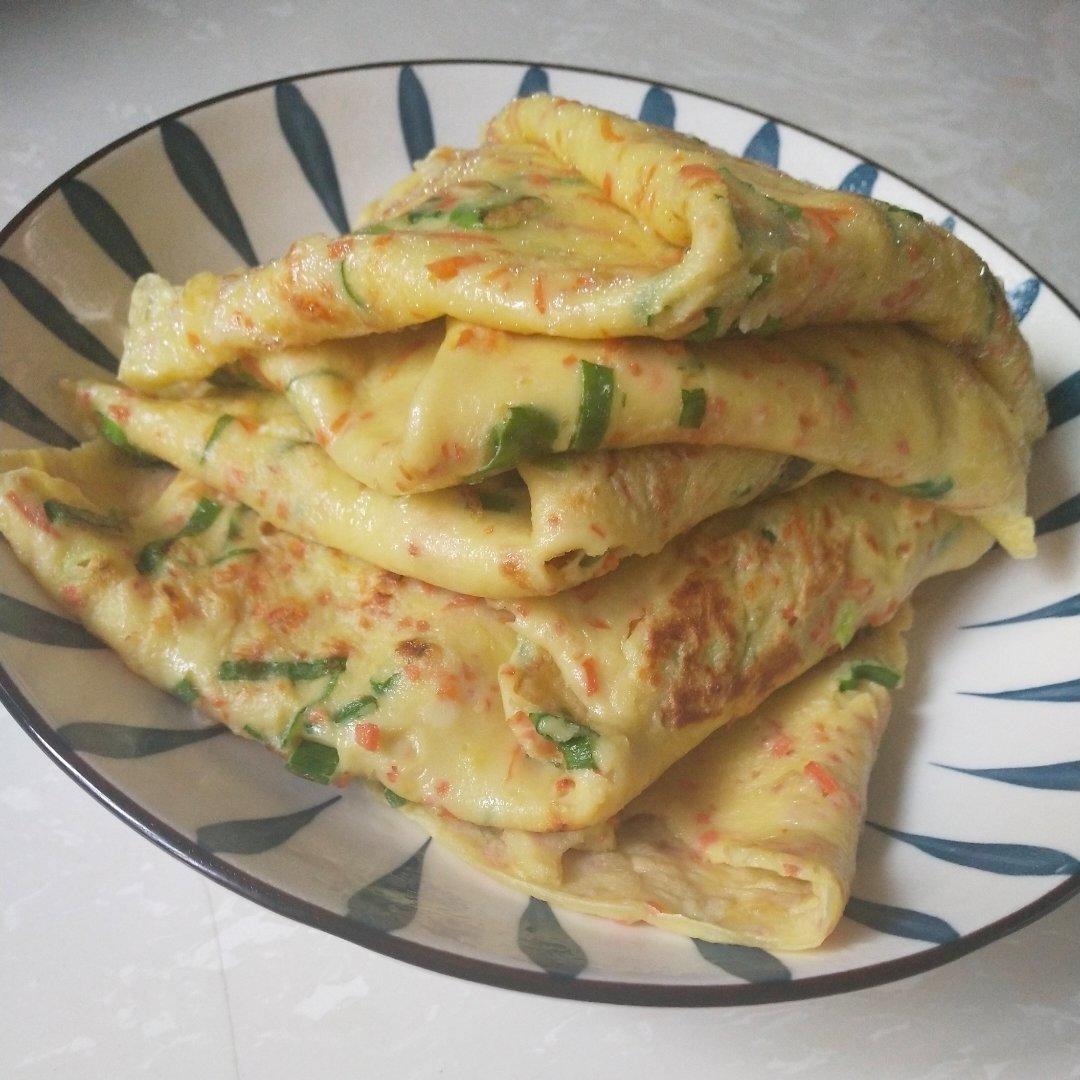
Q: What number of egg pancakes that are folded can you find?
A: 5